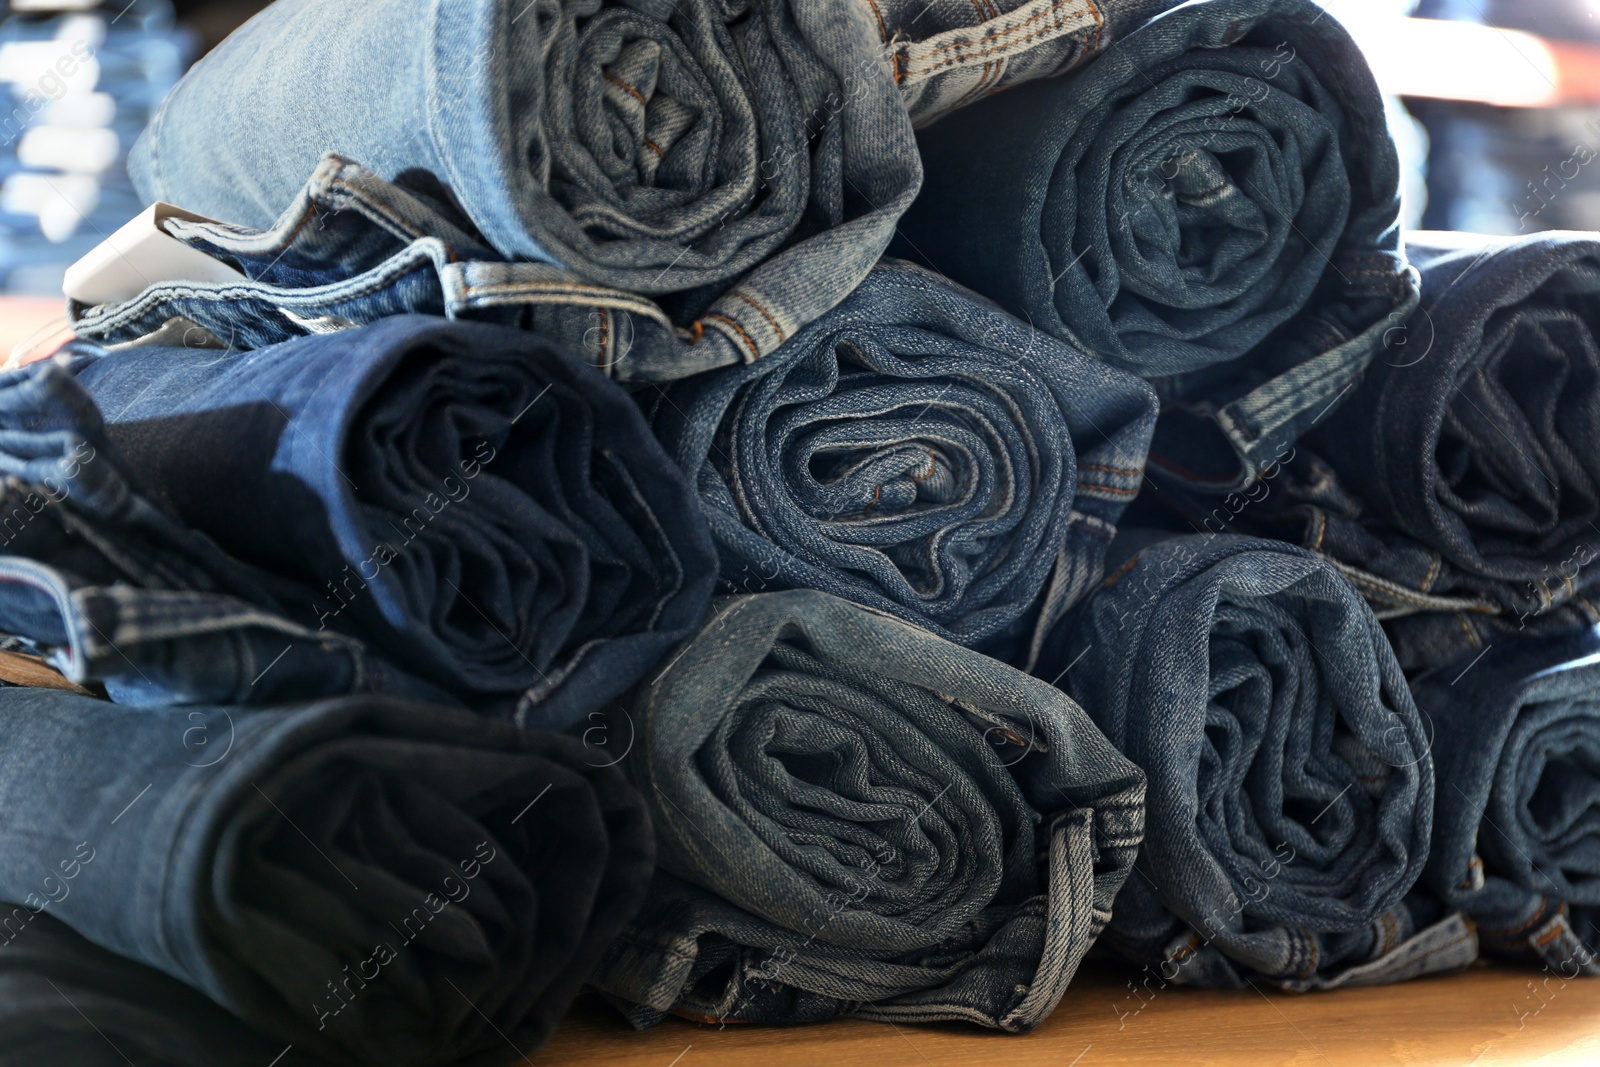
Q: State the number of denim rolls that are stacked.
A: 9